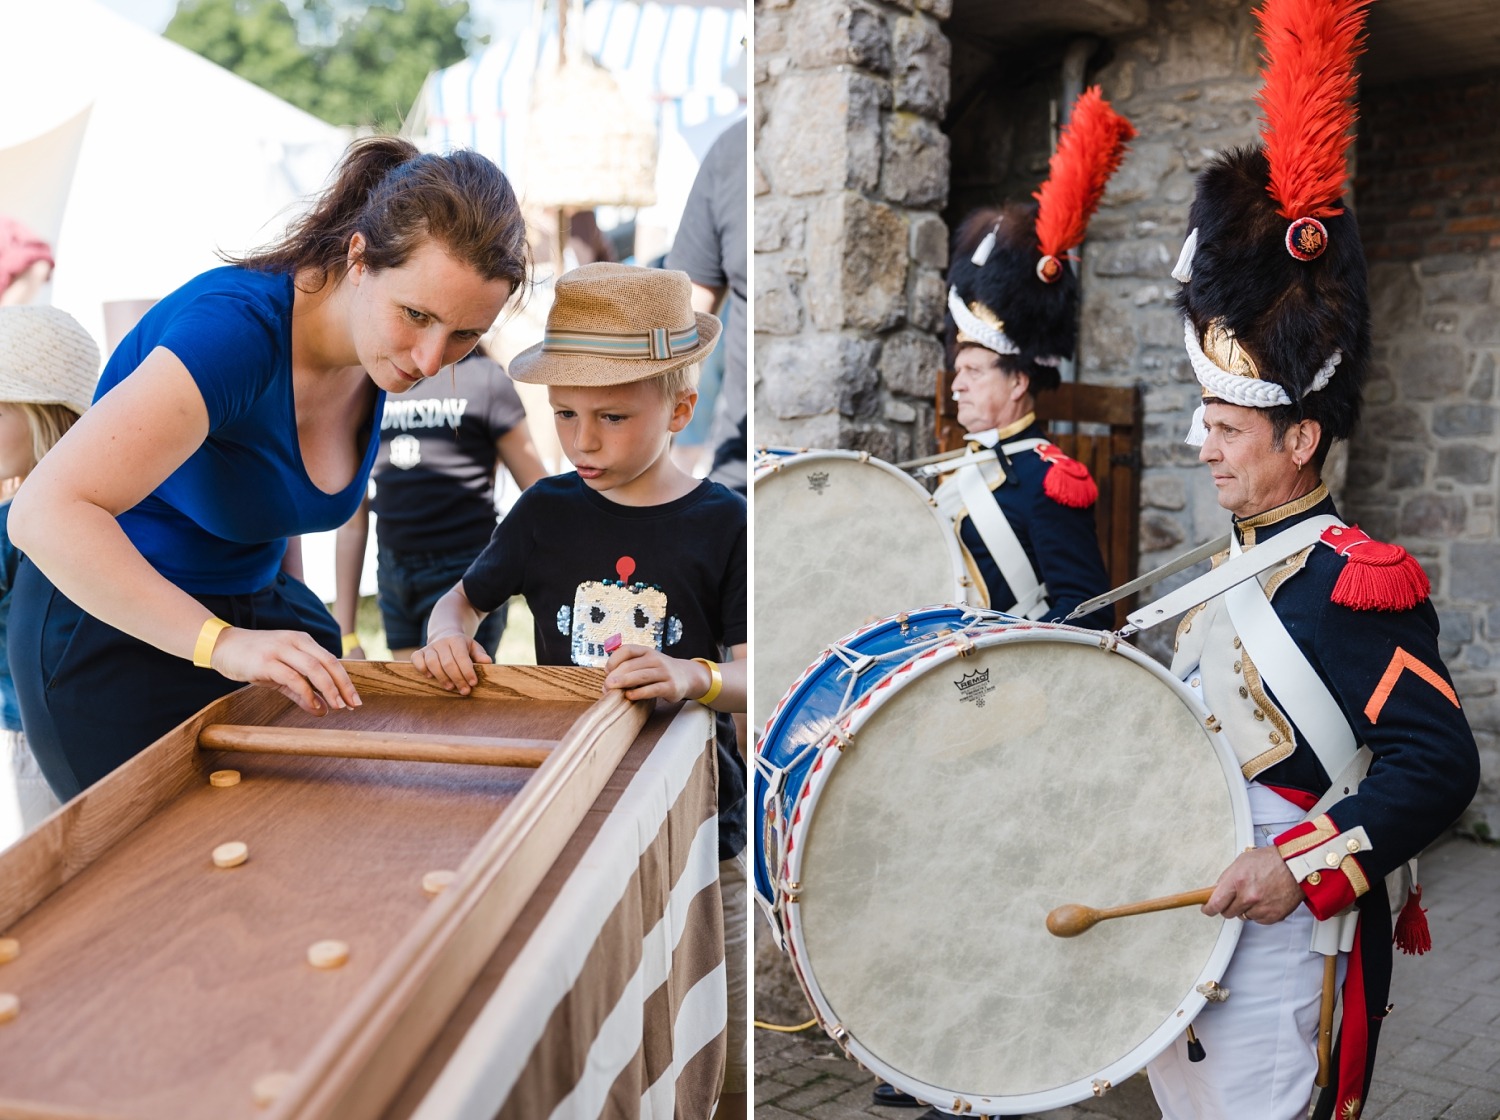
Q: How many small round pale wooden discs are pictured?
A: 7